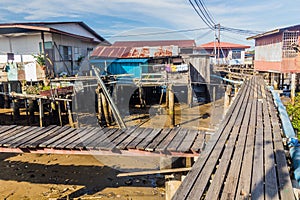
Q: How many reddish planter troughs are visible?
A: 2